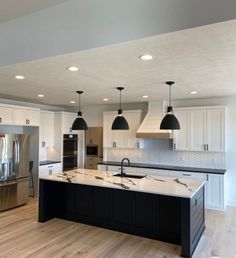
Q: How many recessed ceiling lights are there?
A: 8